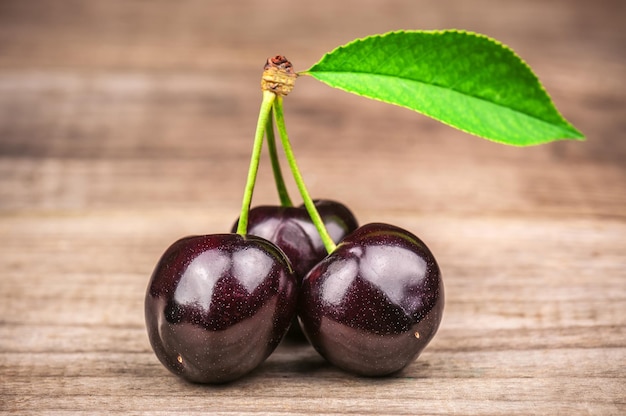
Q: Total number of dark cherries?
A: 3